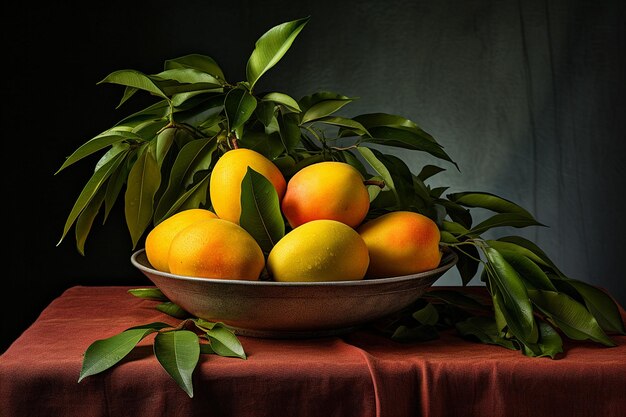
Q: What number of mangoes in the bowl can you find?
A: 6